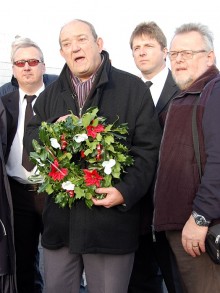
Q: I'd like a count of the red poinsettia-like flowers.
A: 3